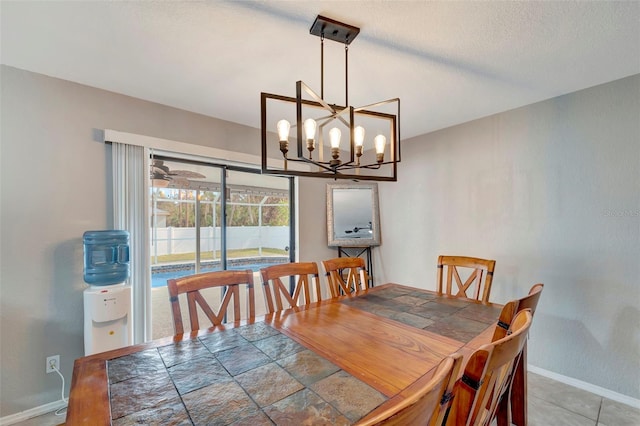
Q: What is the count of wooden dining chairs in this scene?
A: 7